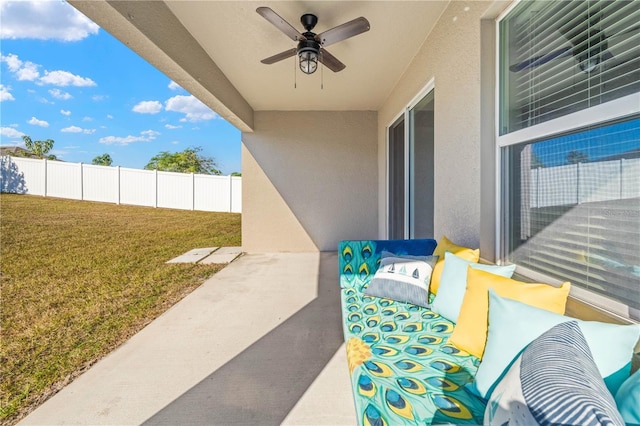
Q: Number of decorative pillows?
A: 7